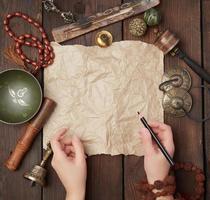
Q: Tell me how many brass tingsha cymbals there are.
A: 2